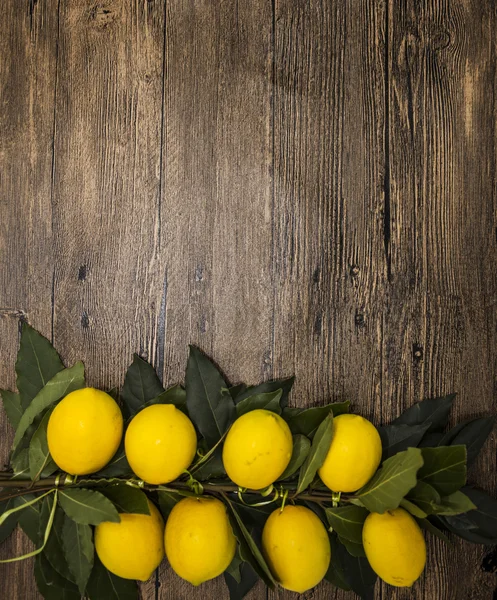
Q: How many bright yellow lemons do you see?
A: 8